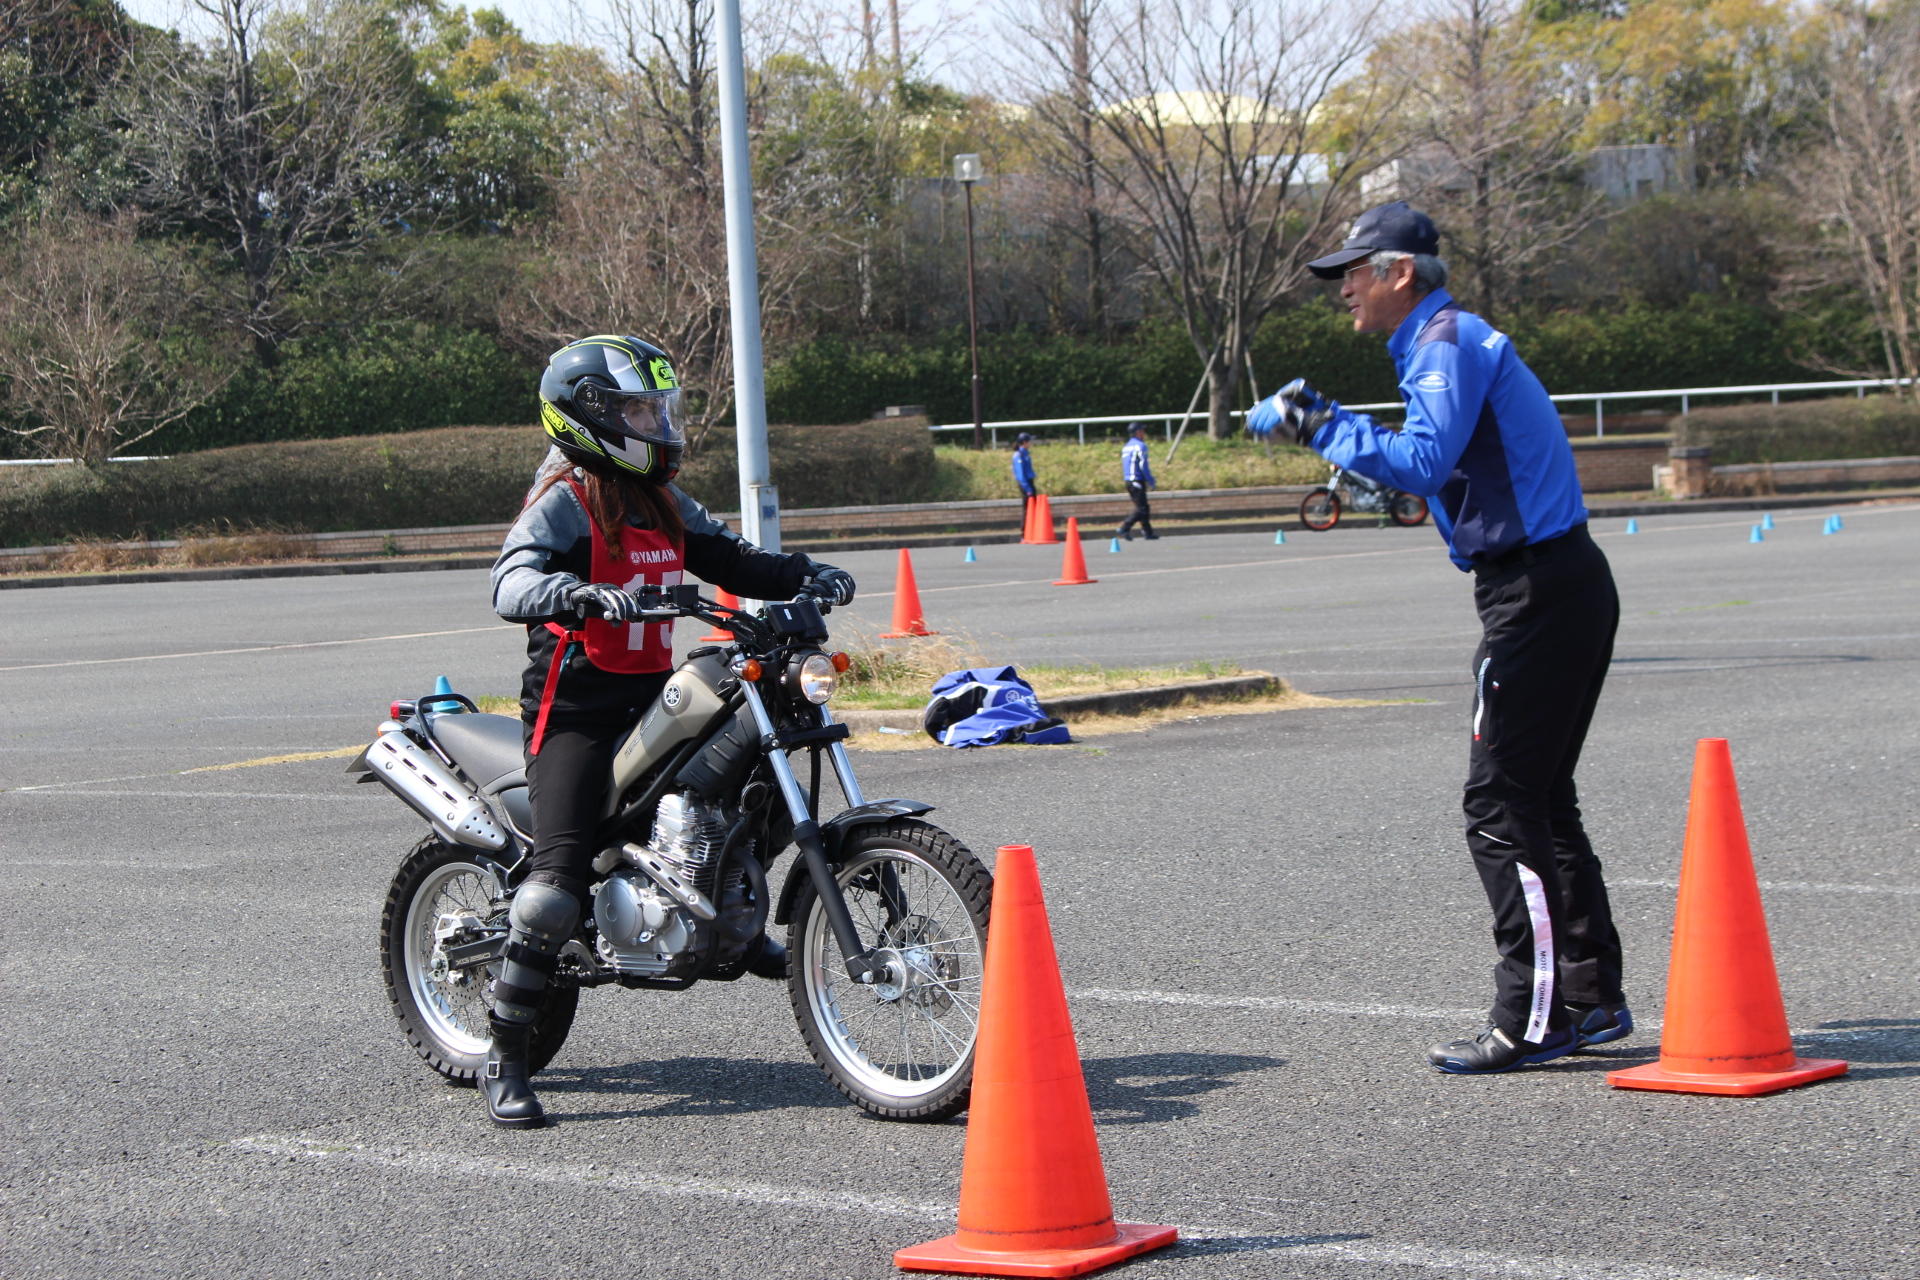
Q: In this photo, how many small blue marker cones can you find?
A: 9